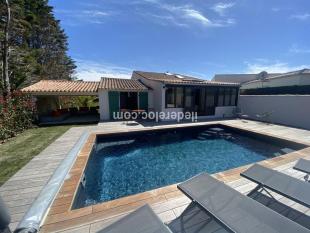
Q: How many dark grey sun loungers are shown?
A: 4